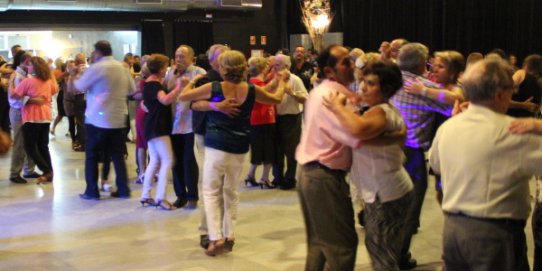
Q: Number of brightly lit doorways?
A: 1